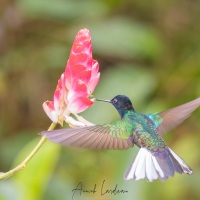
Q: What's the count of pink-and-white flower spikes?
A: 1